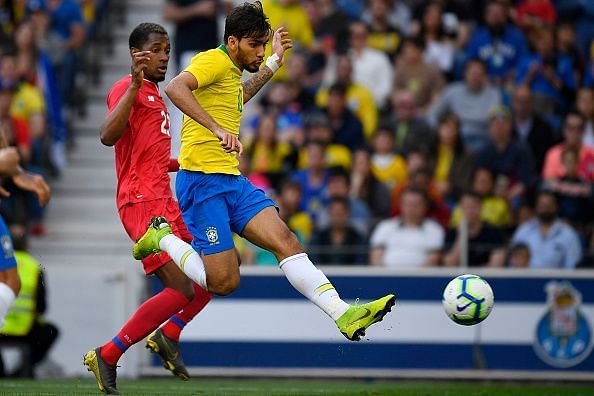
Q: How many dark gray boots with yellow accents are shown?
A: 2